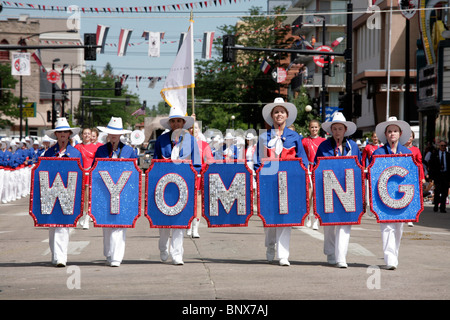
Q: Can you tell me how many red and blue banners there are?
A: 7